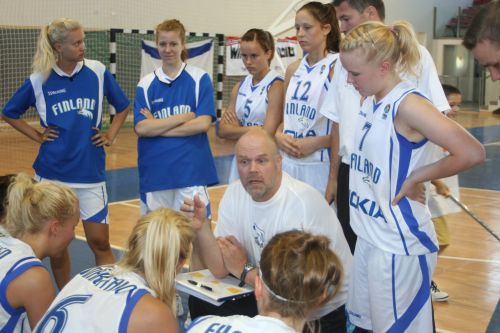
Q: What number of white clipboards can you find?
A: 1